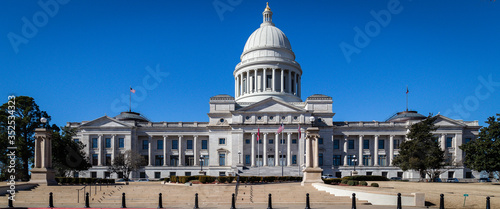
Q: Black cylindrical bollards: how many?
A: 13